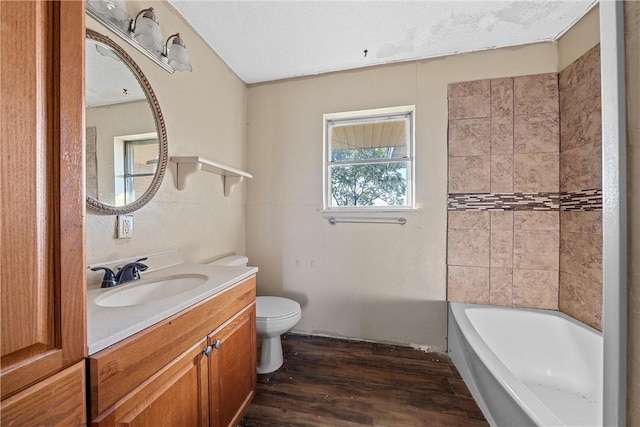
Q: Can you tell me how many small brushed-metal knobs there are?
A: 2